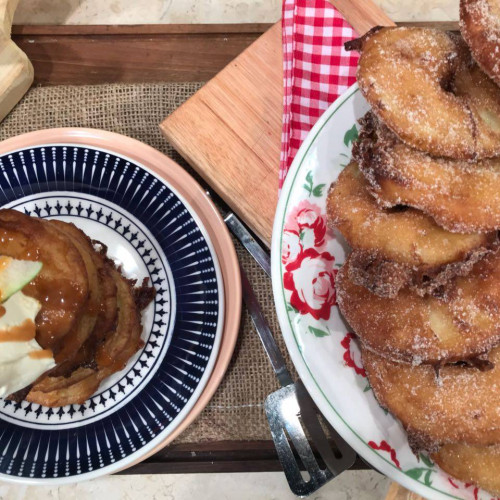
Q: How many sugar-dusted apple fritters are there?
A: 7